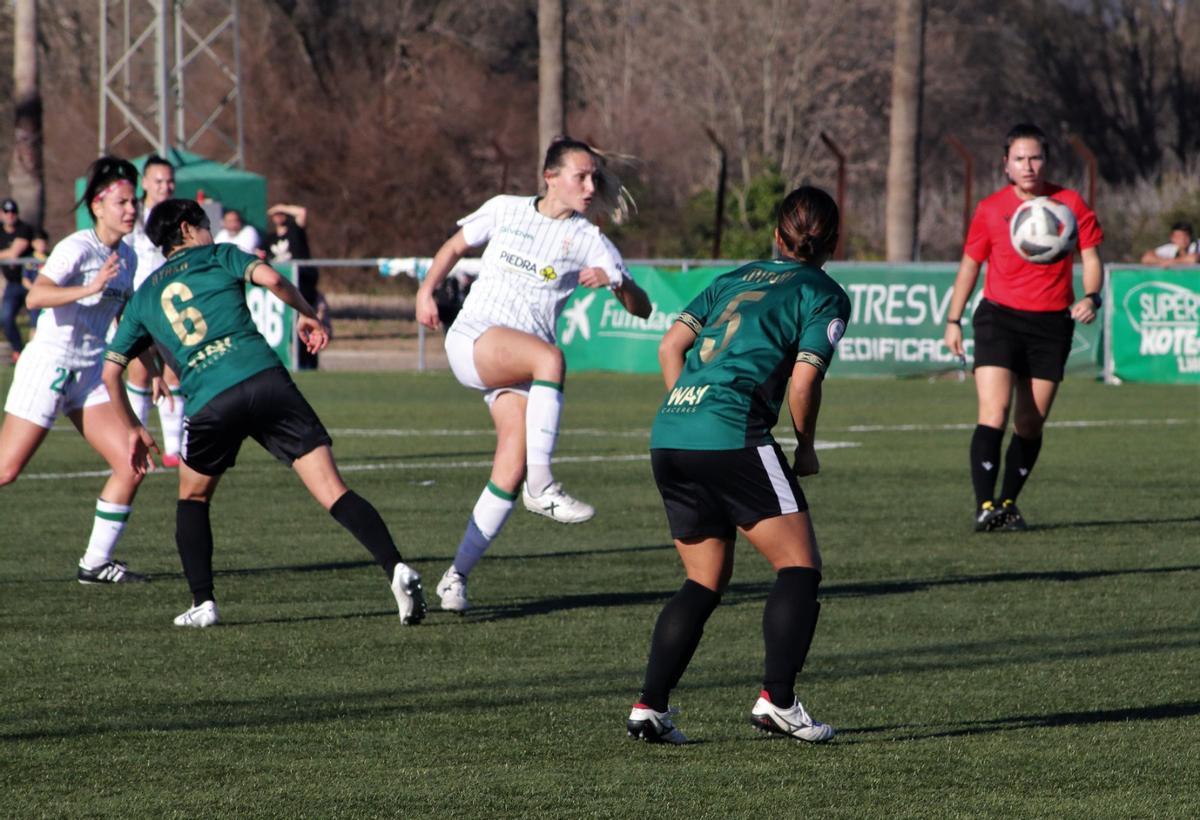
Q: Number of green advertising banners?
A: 4